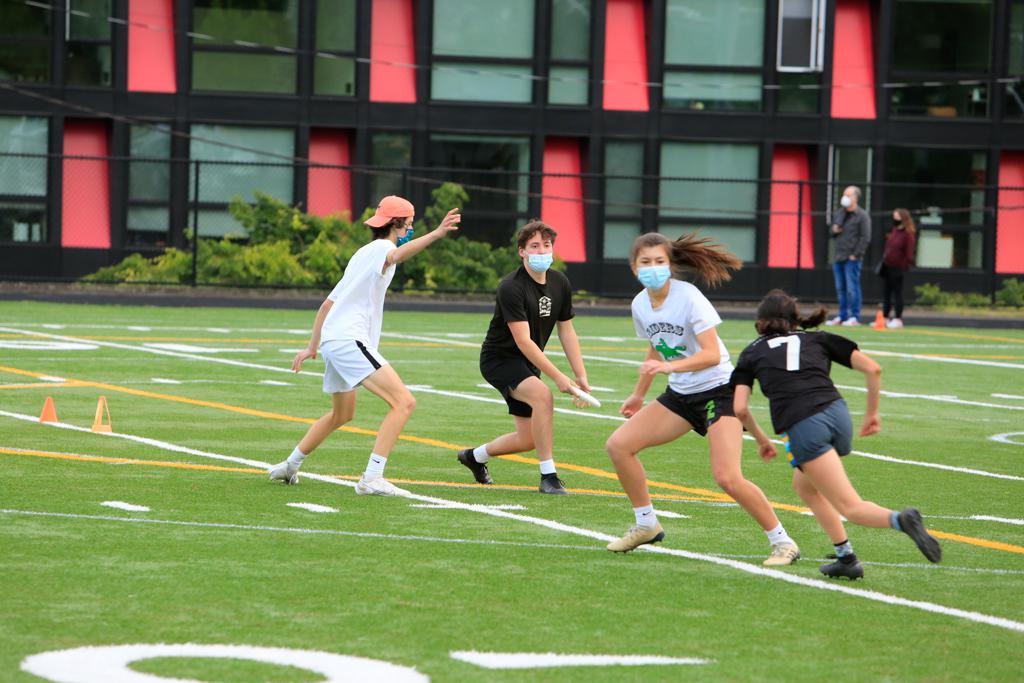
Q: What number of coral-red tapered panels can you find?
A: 9